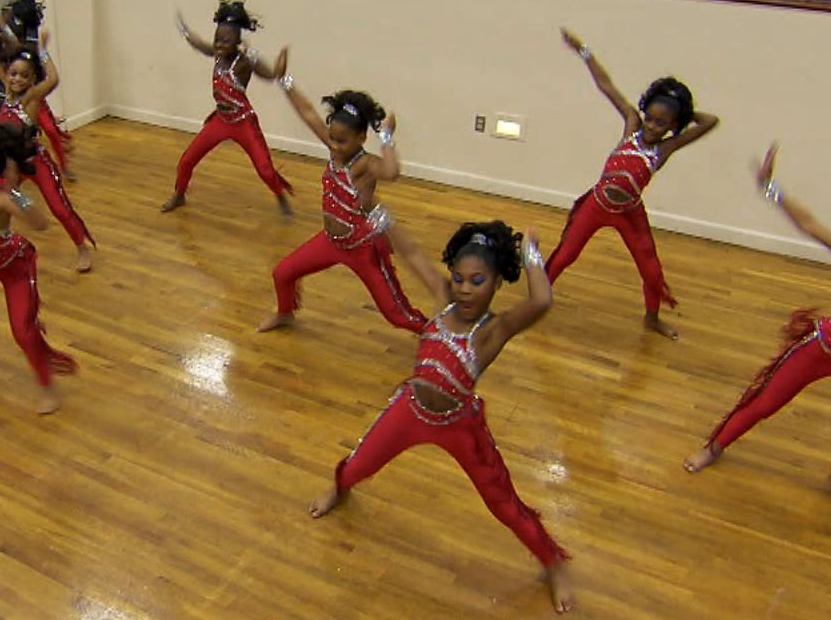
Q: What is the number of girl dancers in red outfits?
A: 8